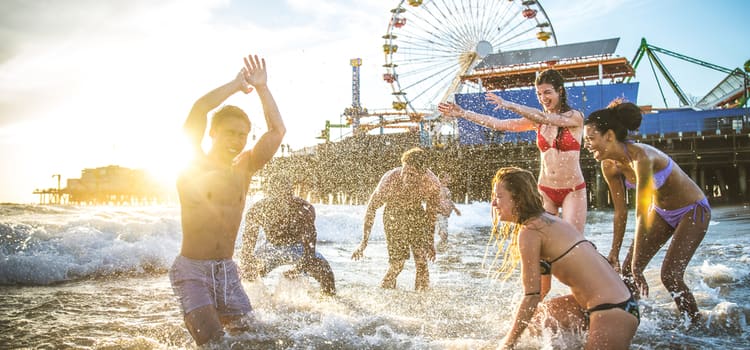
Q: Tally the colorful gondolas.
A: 7